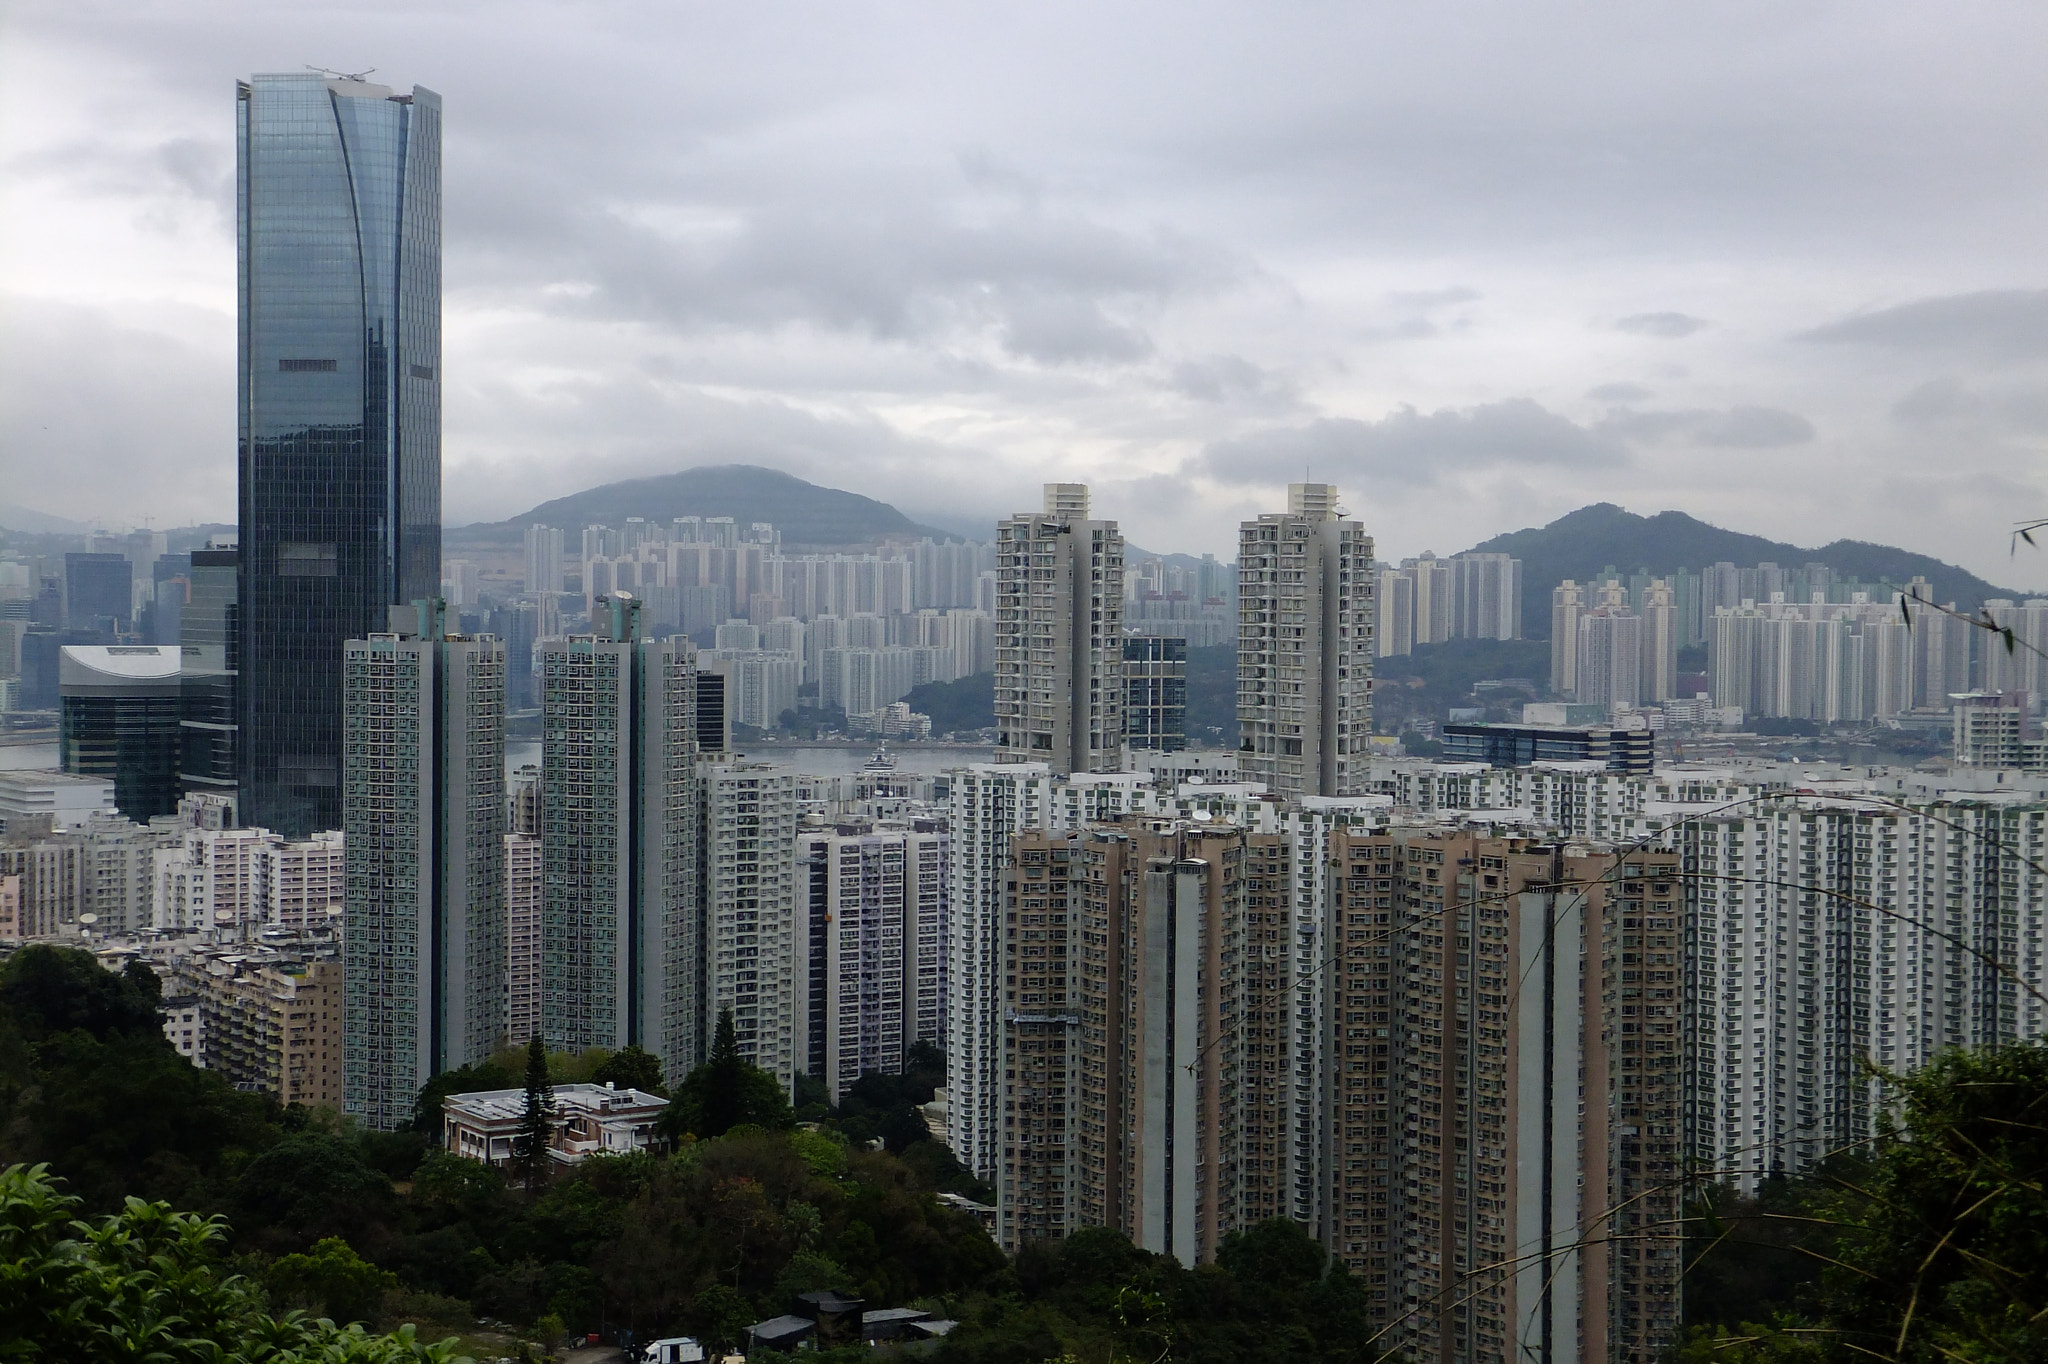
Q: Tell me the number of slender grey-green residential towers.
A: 2